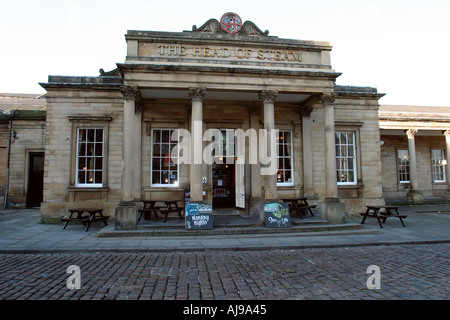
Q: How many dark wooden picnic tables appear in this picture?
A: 4